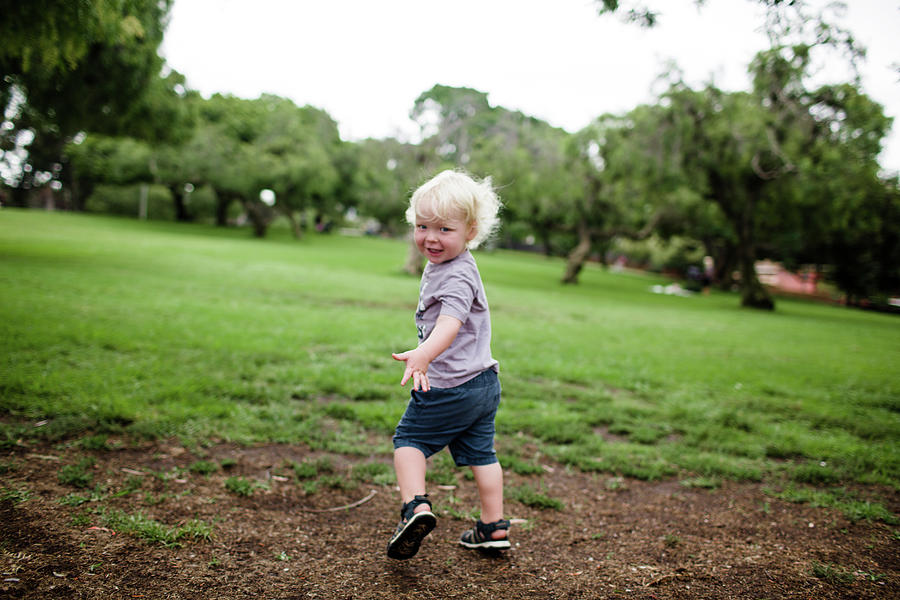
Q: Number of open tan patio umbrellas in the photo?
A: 0